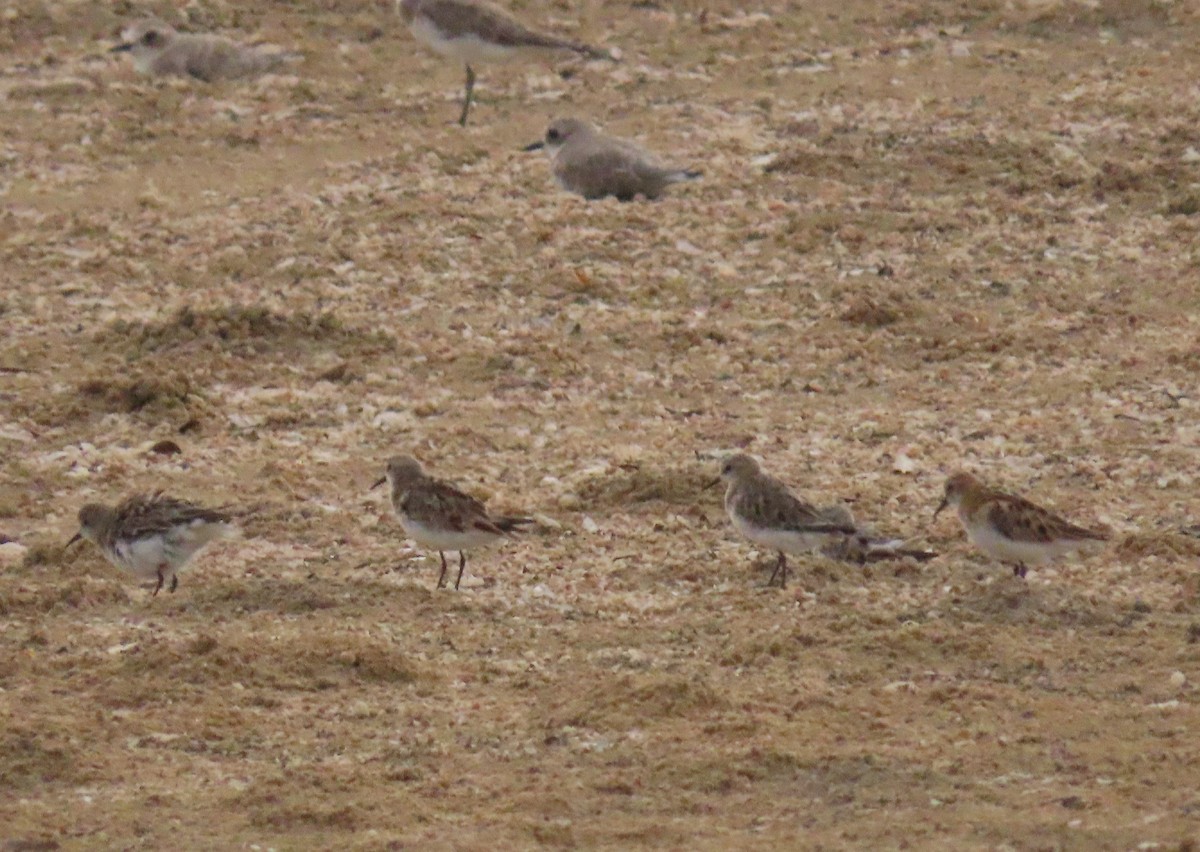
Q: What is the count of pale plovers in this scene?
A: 3